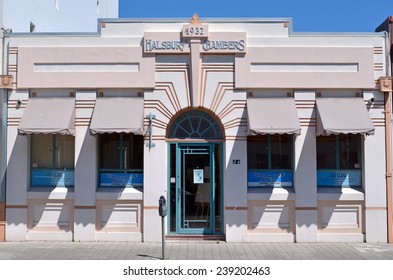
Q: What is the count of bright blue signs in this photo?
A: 4